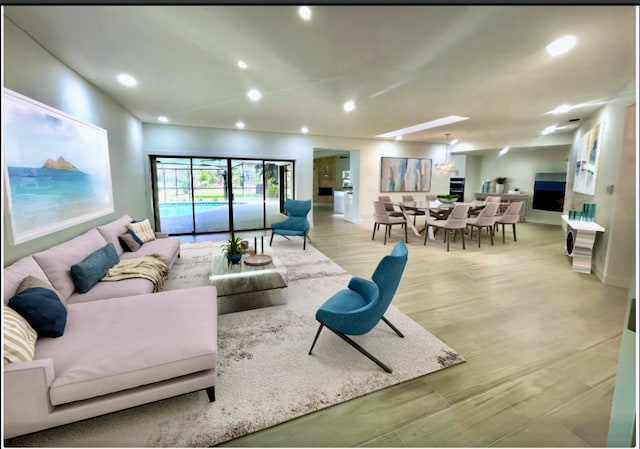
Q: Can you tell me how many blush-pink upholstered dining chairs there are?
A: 8